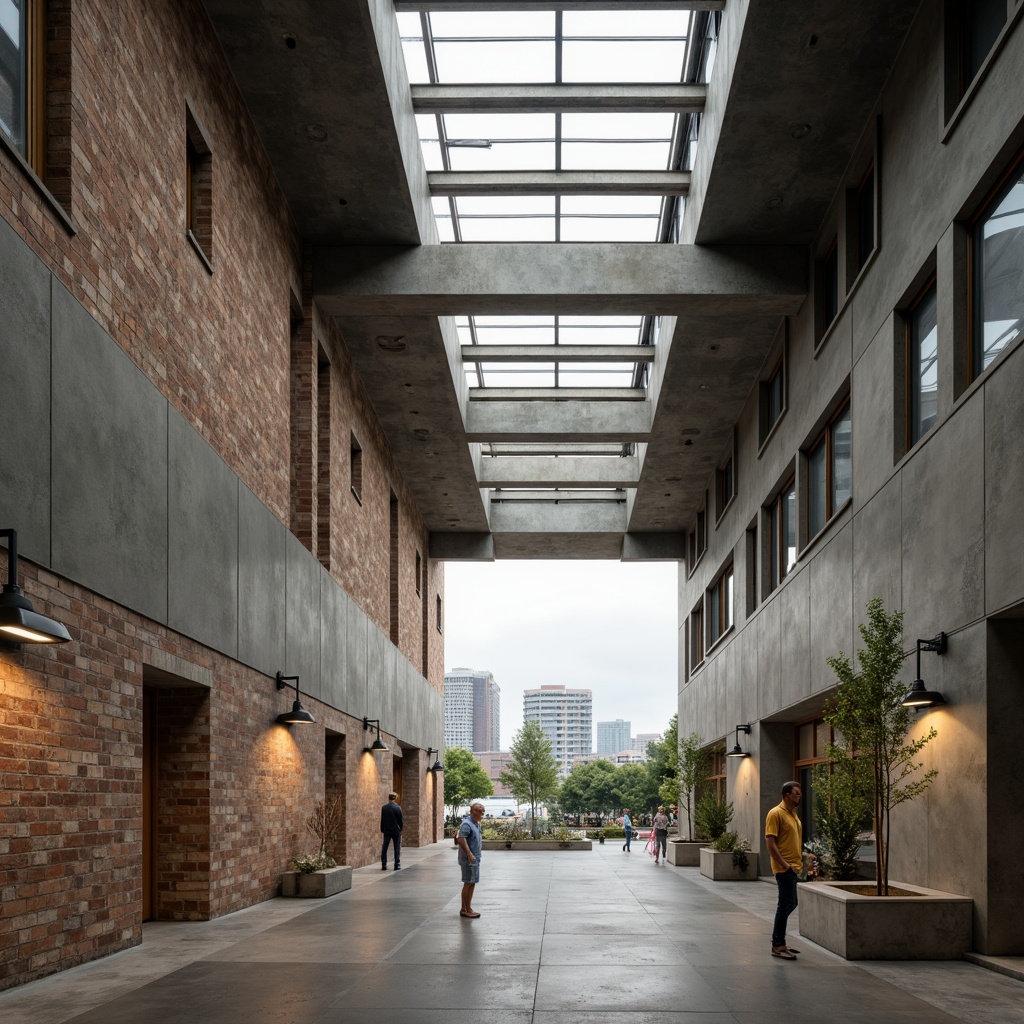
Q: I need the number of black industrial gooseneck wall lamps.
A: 6